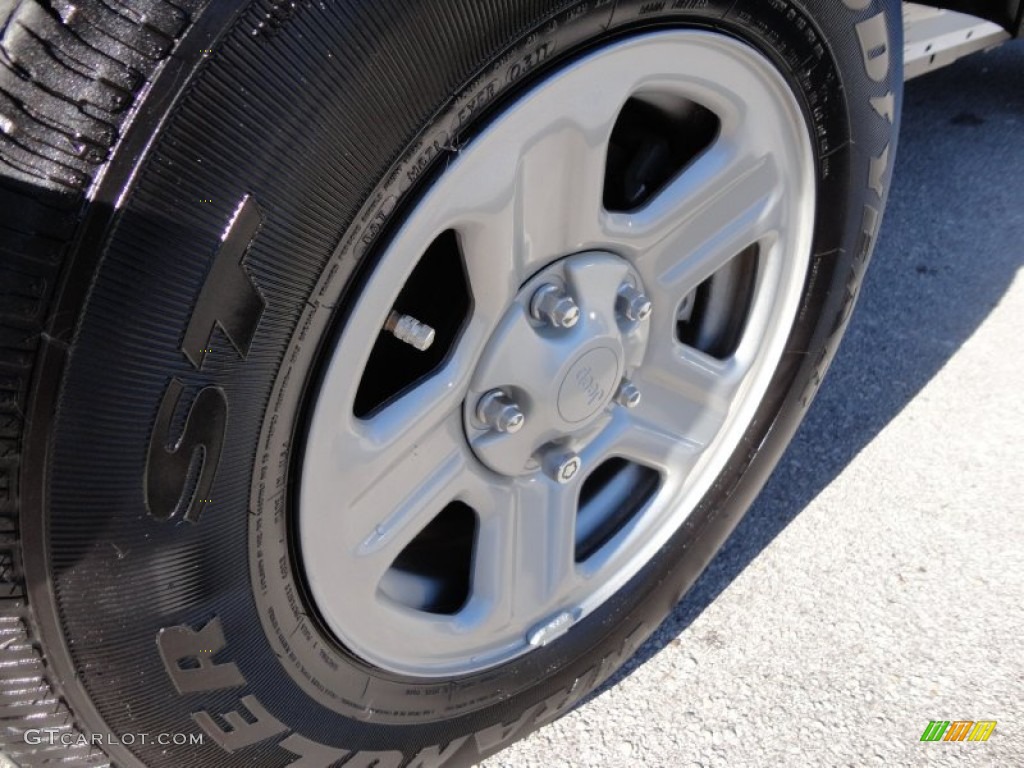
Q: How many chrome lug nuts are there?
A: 5